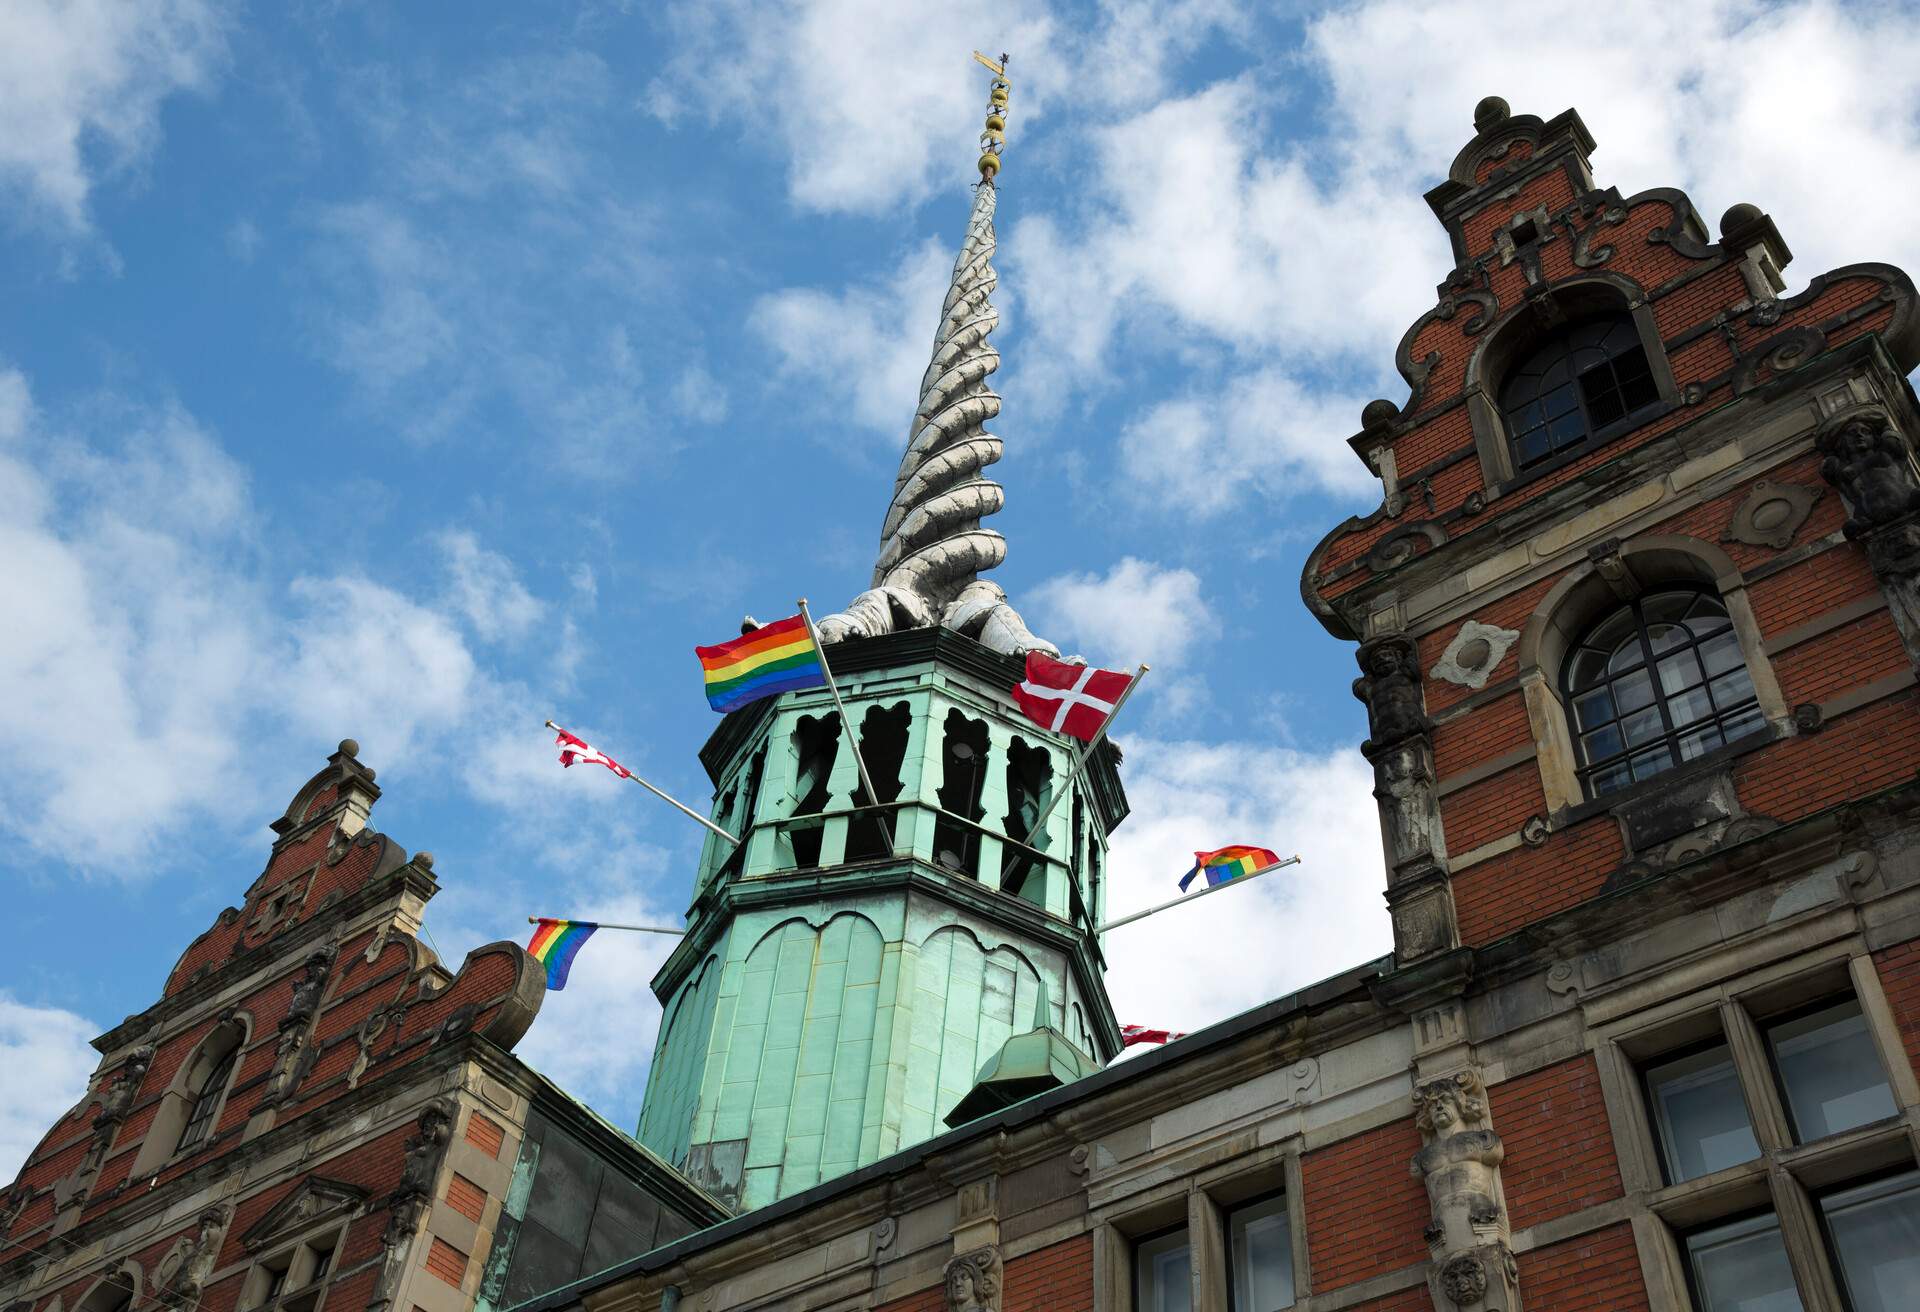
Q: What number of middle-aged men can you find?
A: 0